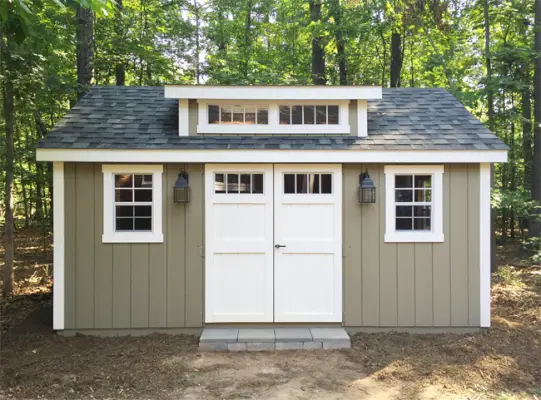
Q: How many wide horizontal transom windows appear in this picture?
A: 2